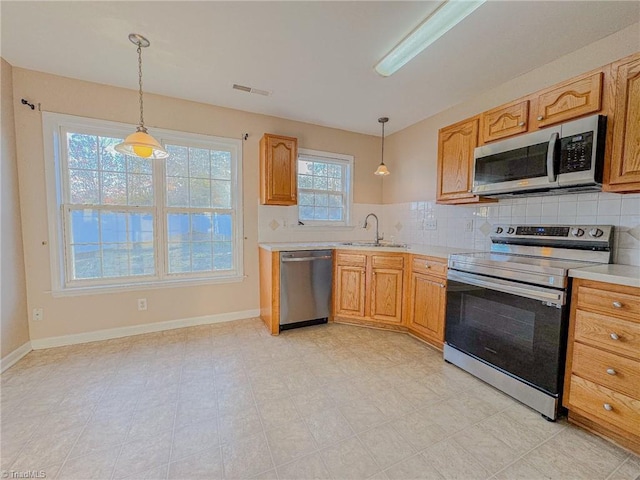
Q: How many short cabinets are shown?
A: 2